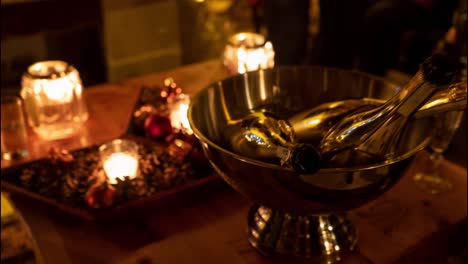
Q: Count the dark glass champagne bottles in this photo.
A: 3